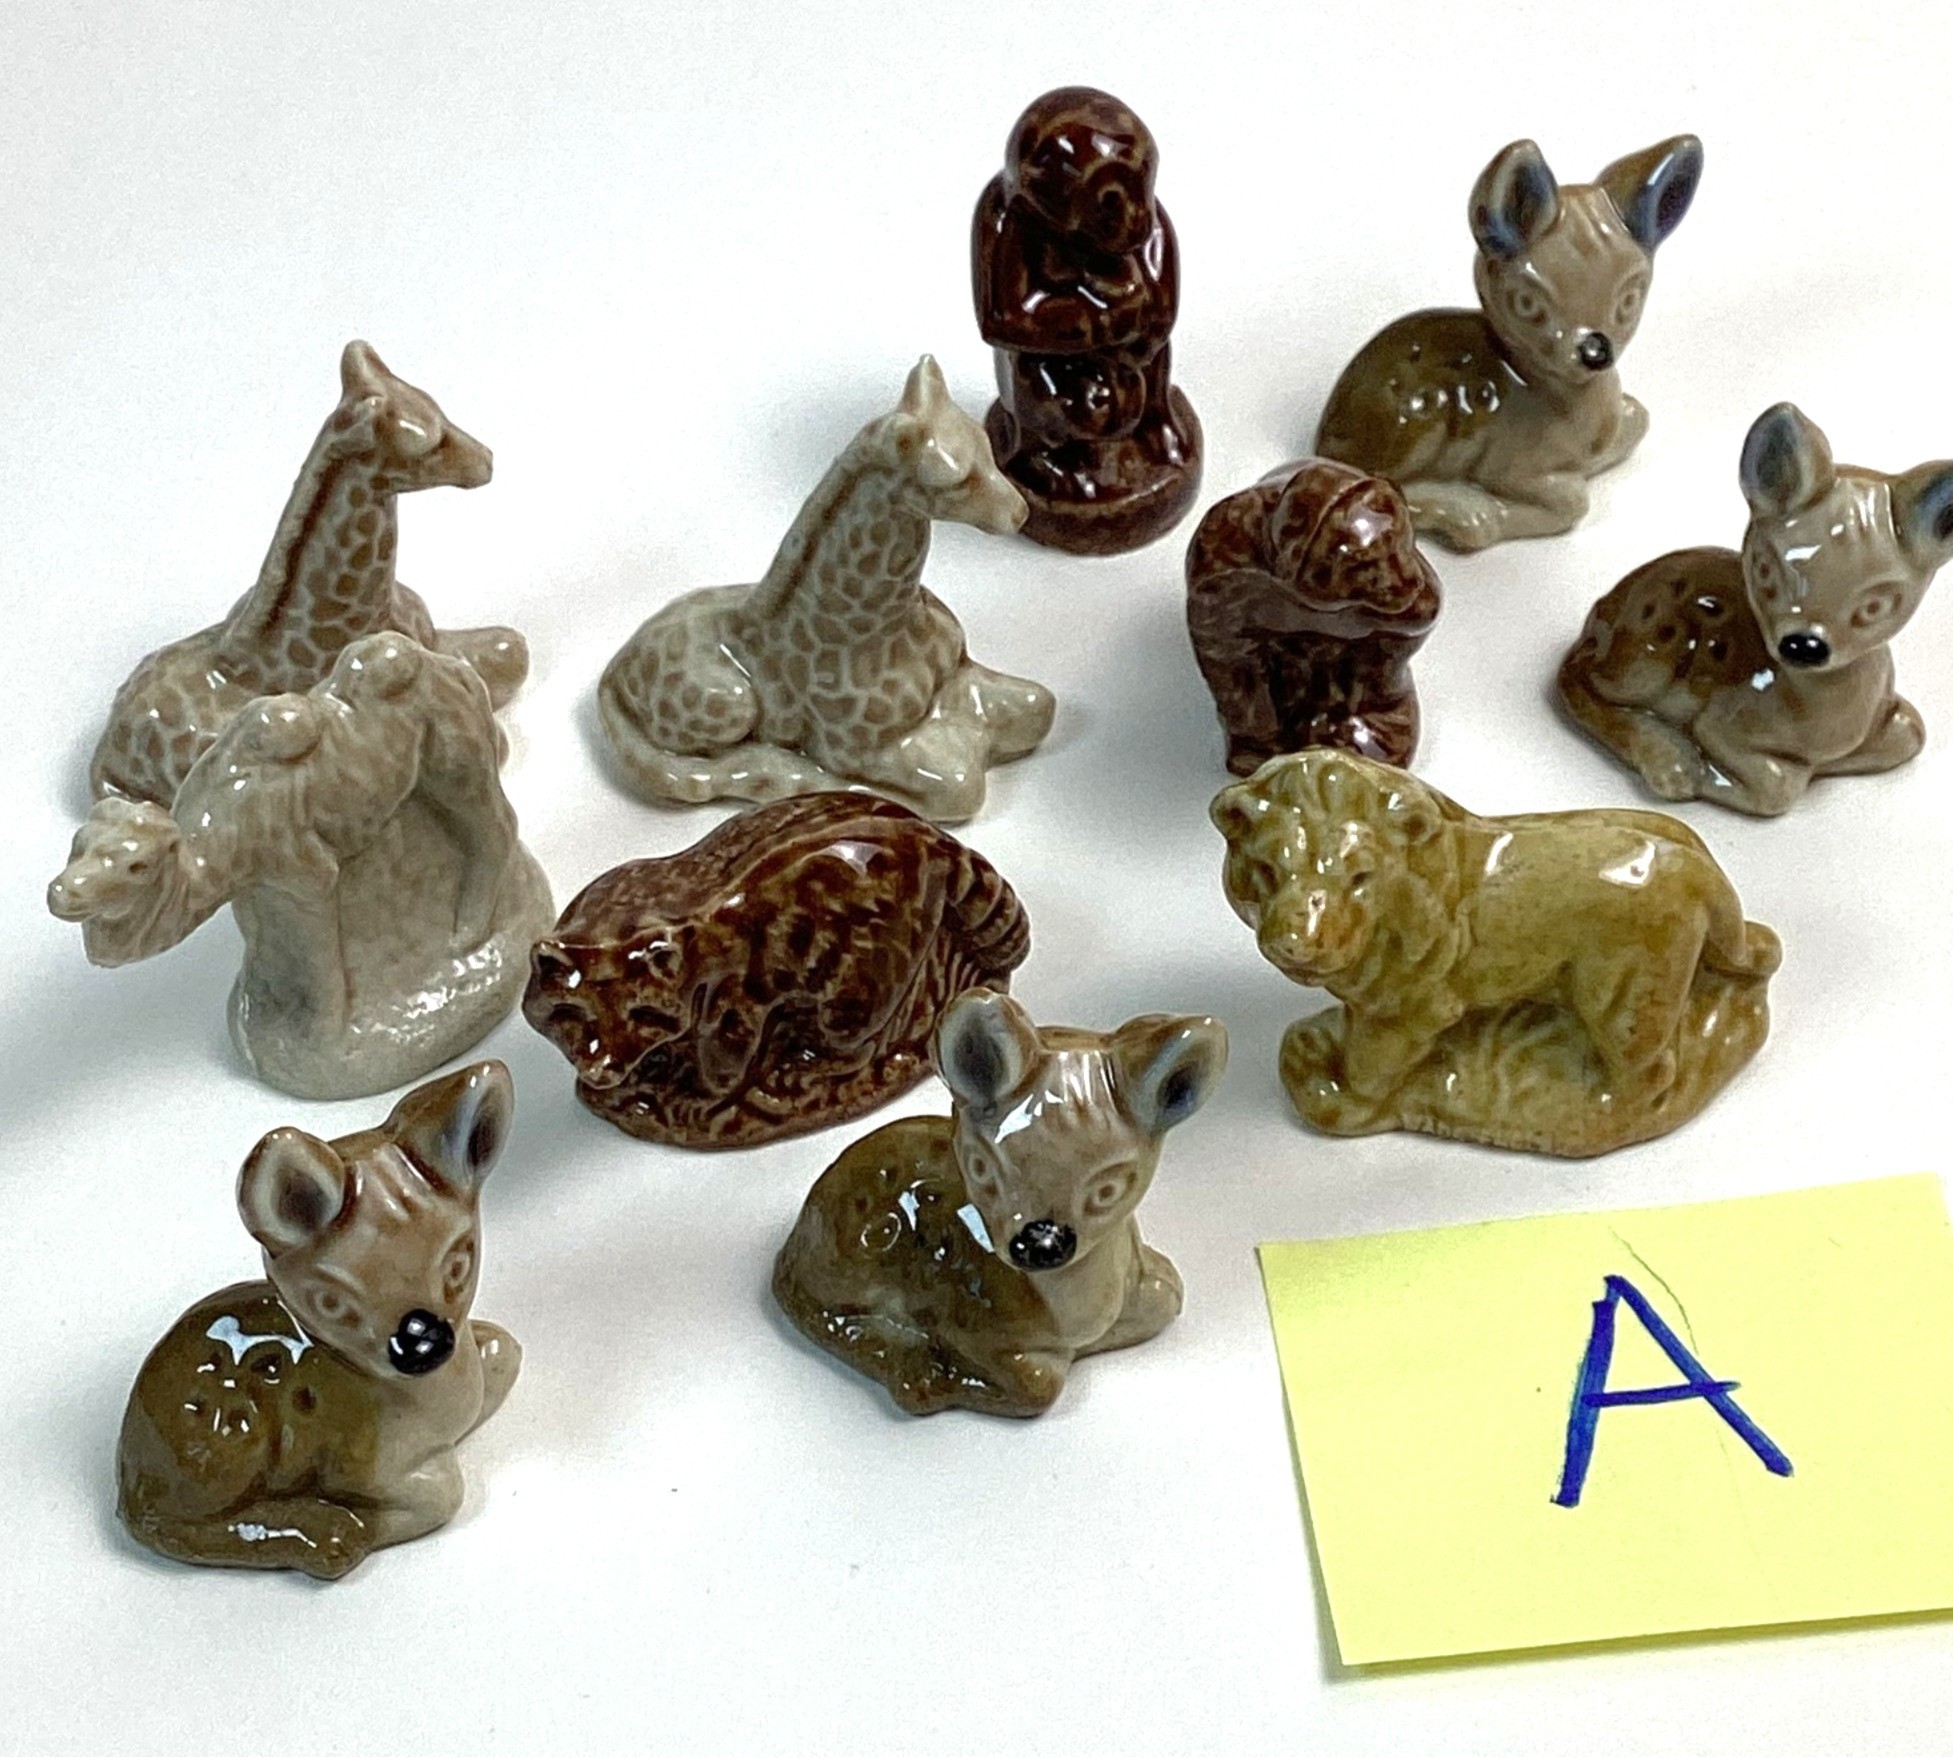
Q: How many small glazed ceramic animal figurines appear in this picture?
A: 11